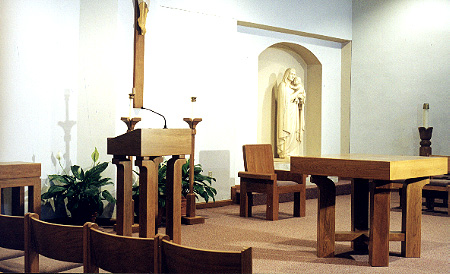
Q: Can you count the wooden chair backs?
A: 5